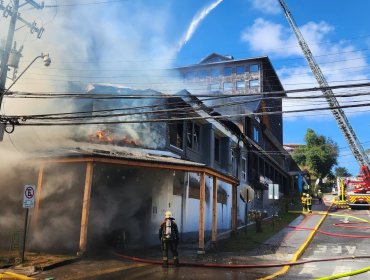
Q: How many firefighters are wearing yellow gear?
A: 2